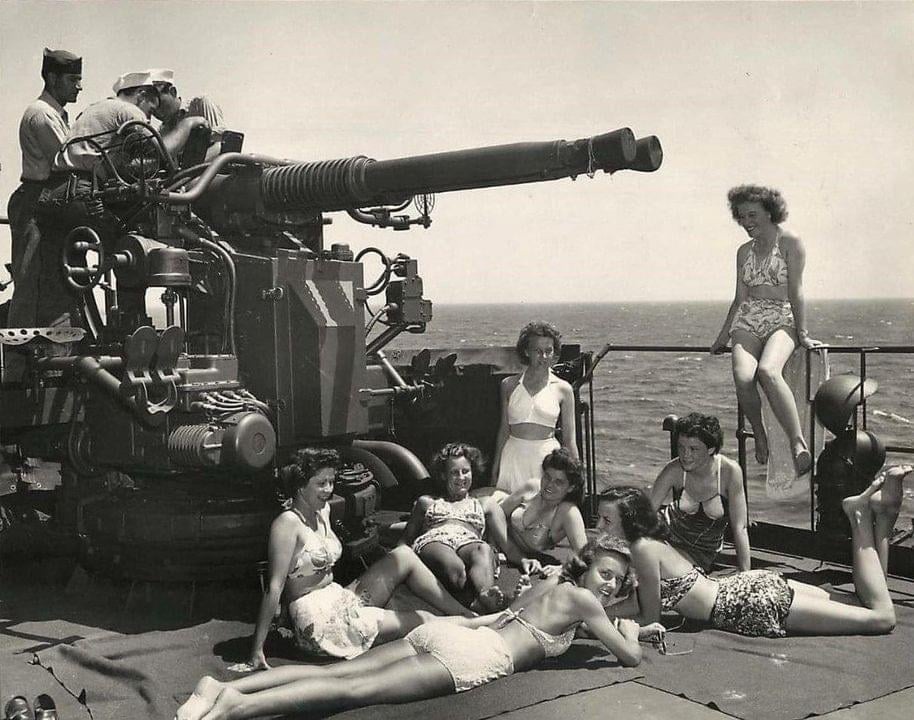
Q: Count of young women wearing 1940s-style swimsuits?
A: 8